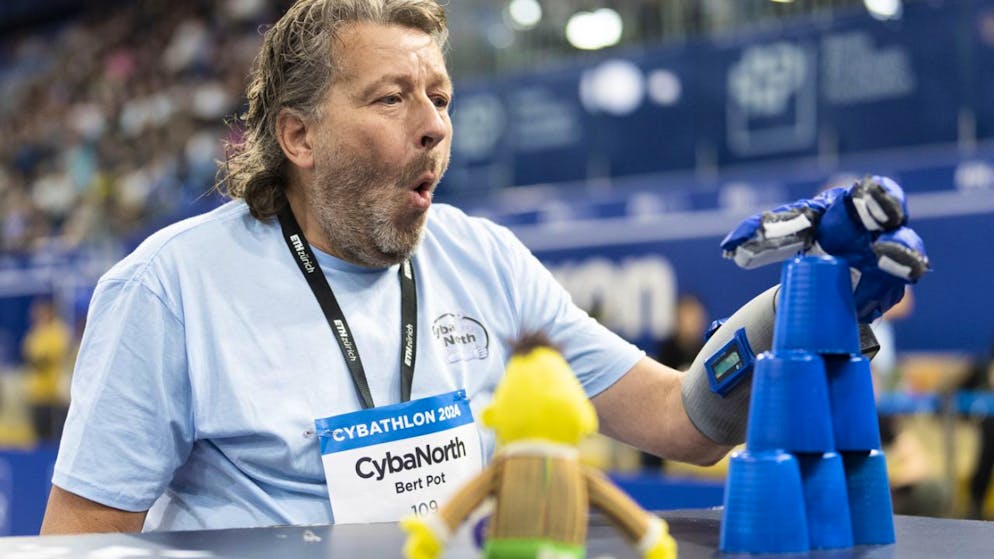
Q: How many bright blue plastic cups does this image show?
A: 6